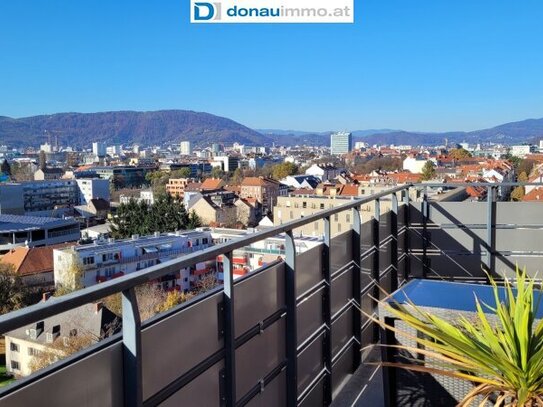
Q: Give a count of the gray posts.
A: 10